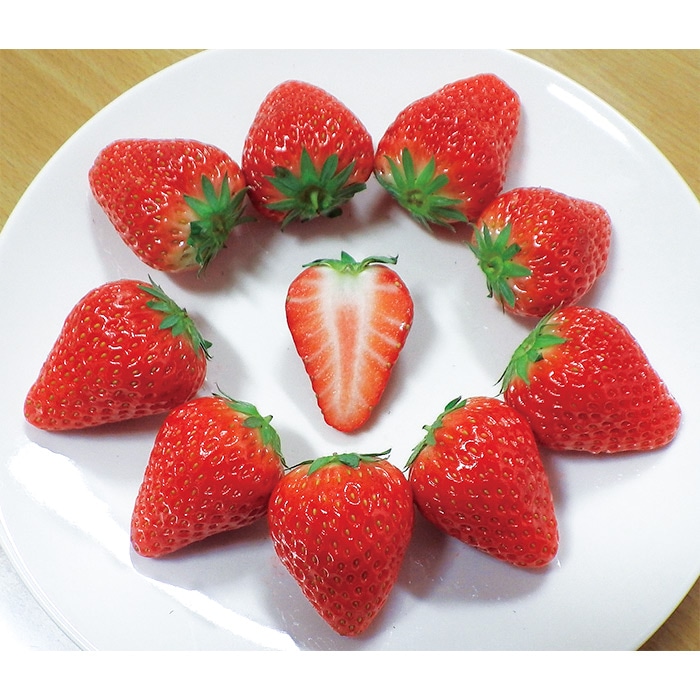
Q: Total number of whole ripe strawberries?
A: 9